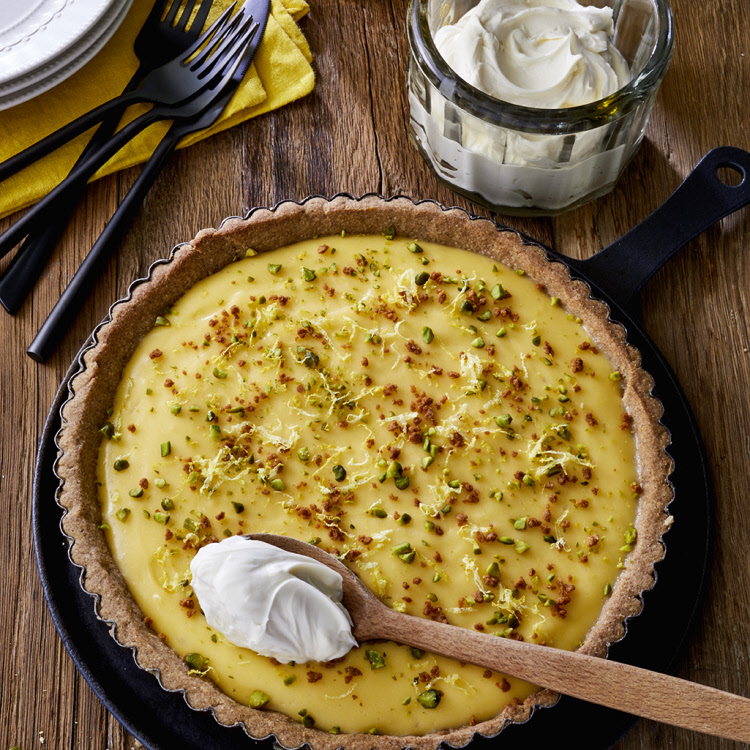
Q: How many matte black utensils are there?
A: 4